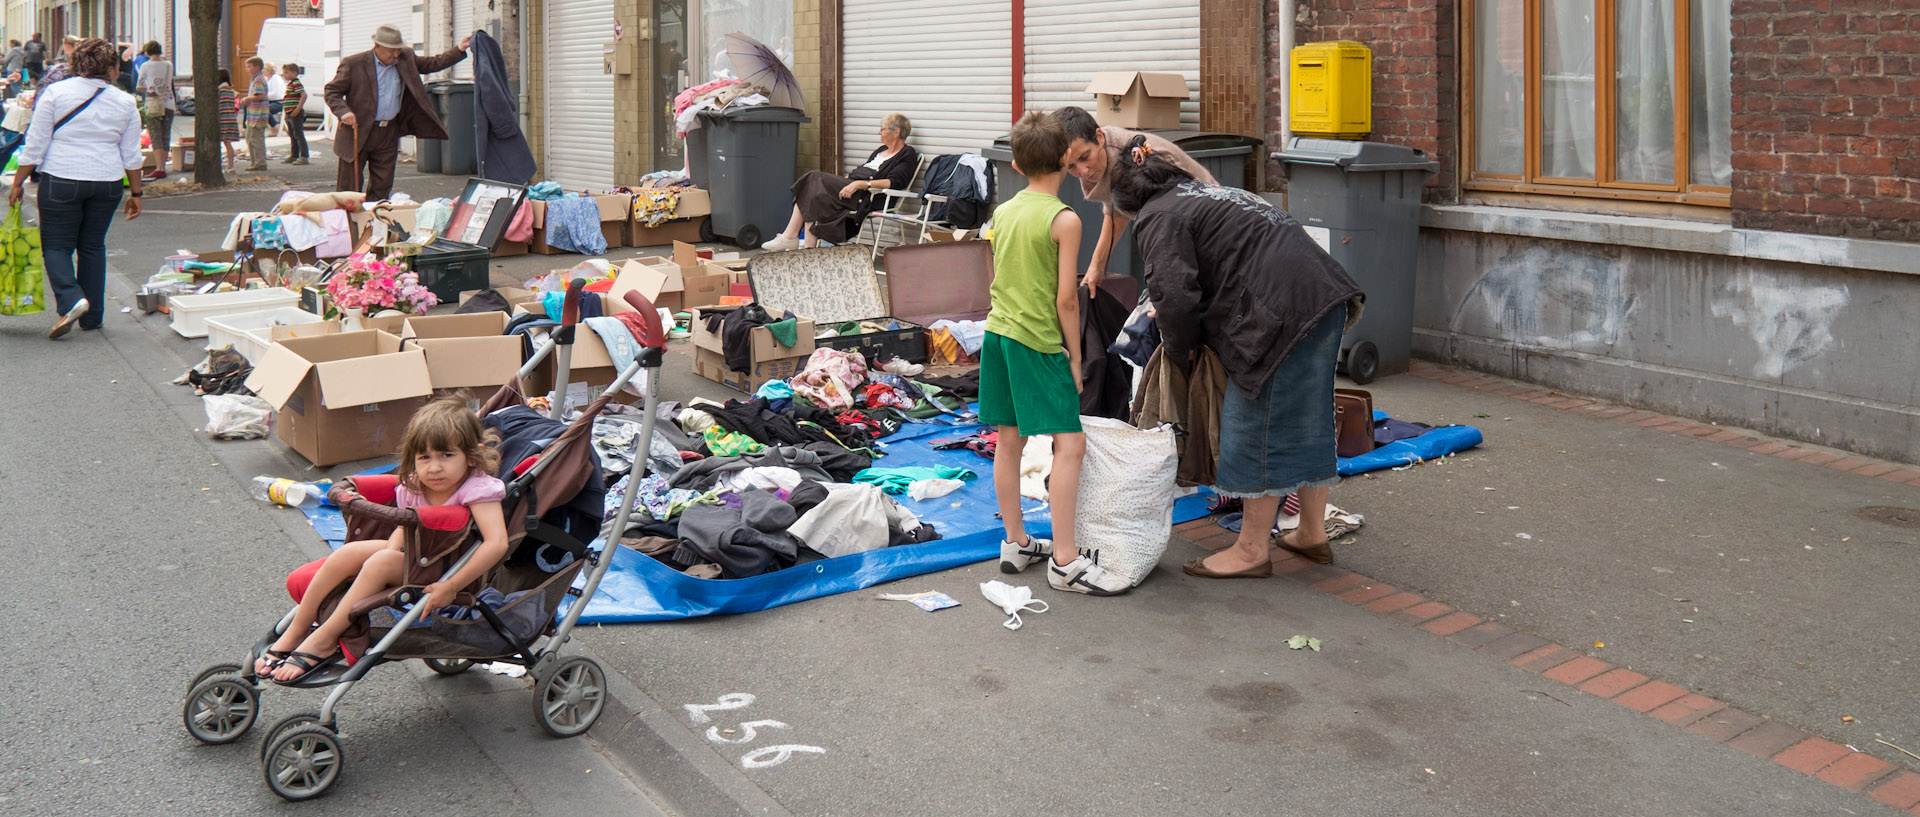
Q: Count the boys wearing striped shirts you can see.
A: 2